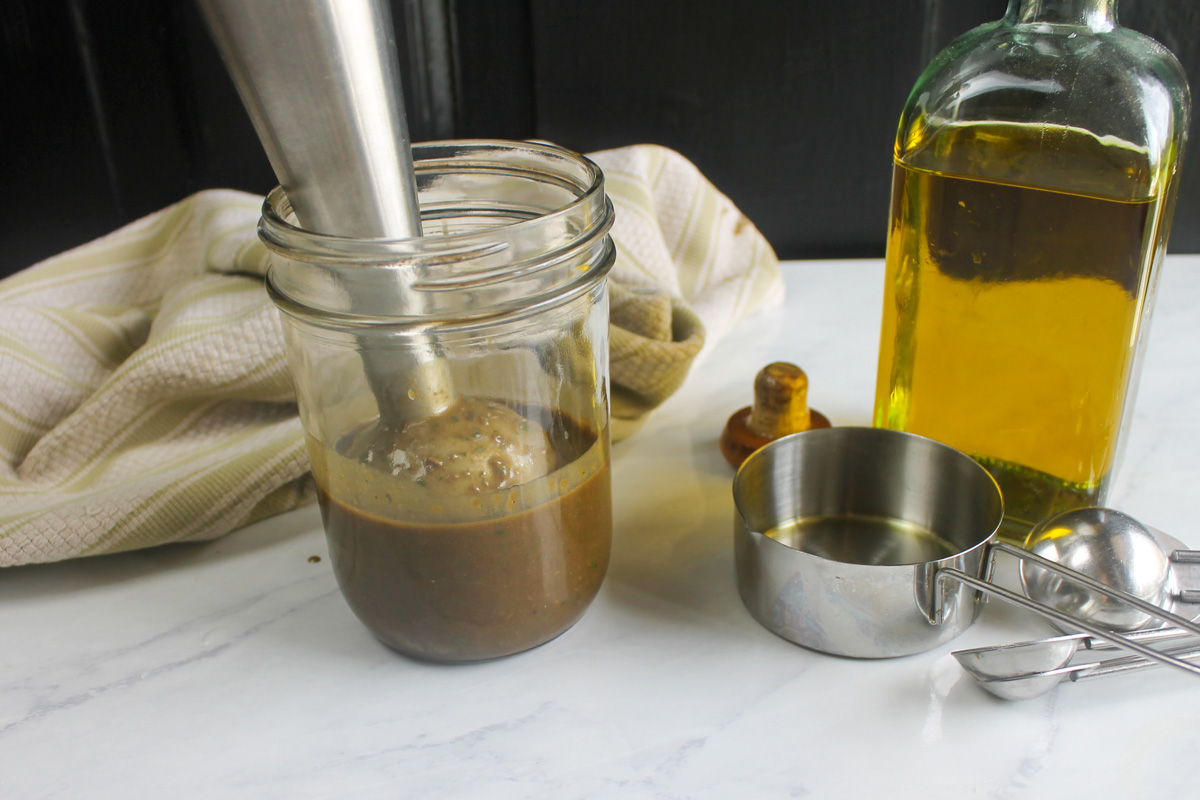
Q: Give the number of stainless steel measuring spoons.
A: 3